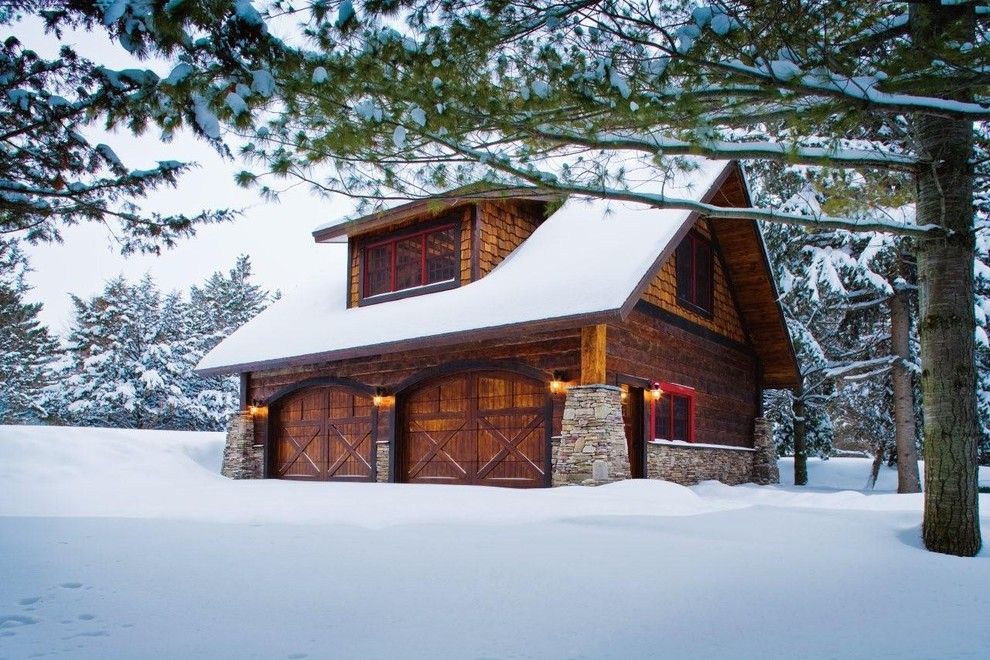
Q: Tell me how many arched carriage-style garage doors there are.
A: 2